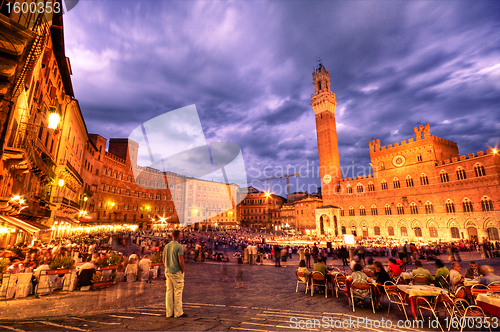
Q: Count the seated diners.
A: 12